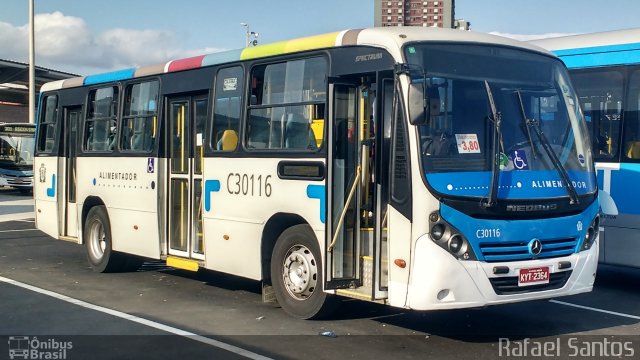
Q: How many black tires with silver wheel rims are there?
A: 2